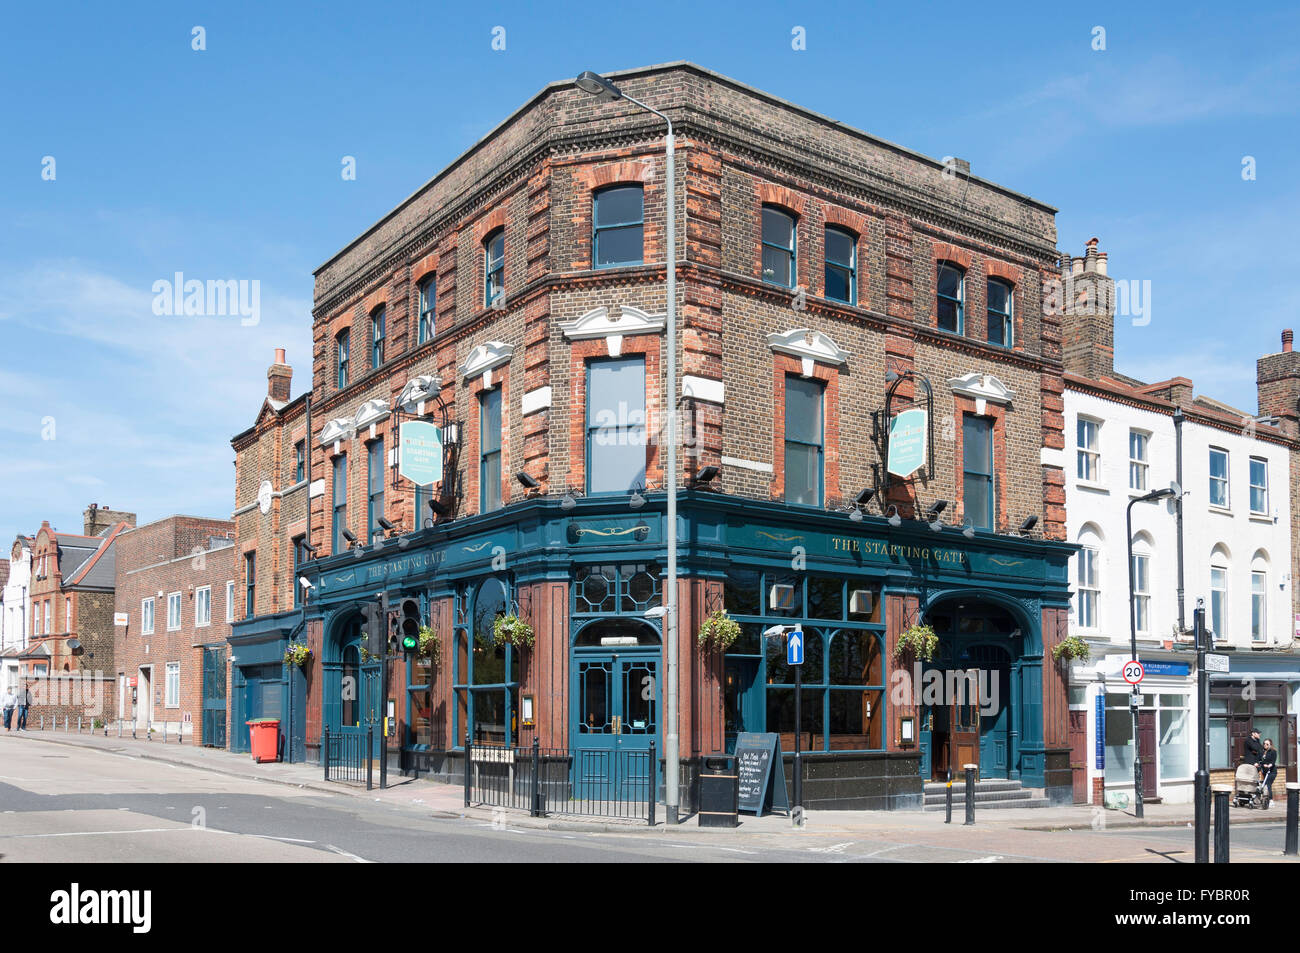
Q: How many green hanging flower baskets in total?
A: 6